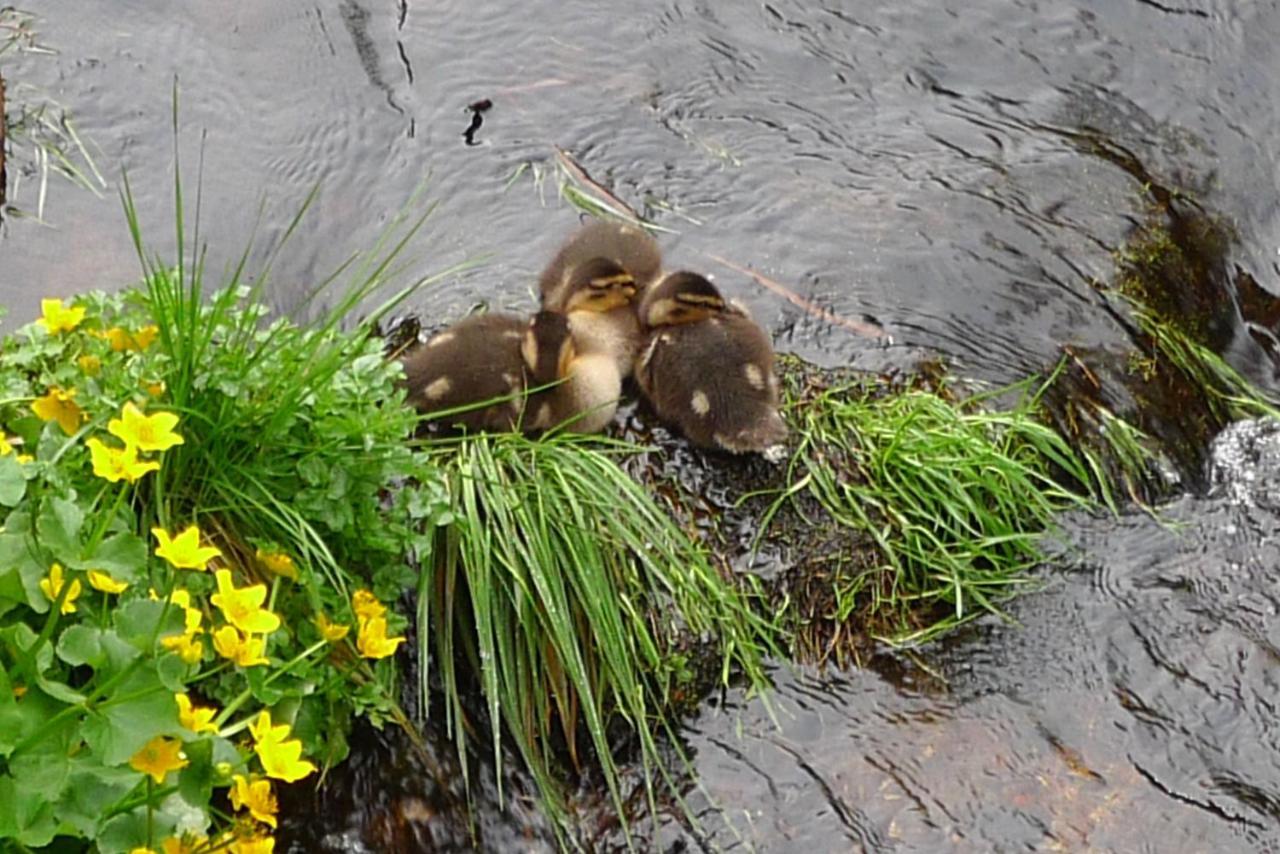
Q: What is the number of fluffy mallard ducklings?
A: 3